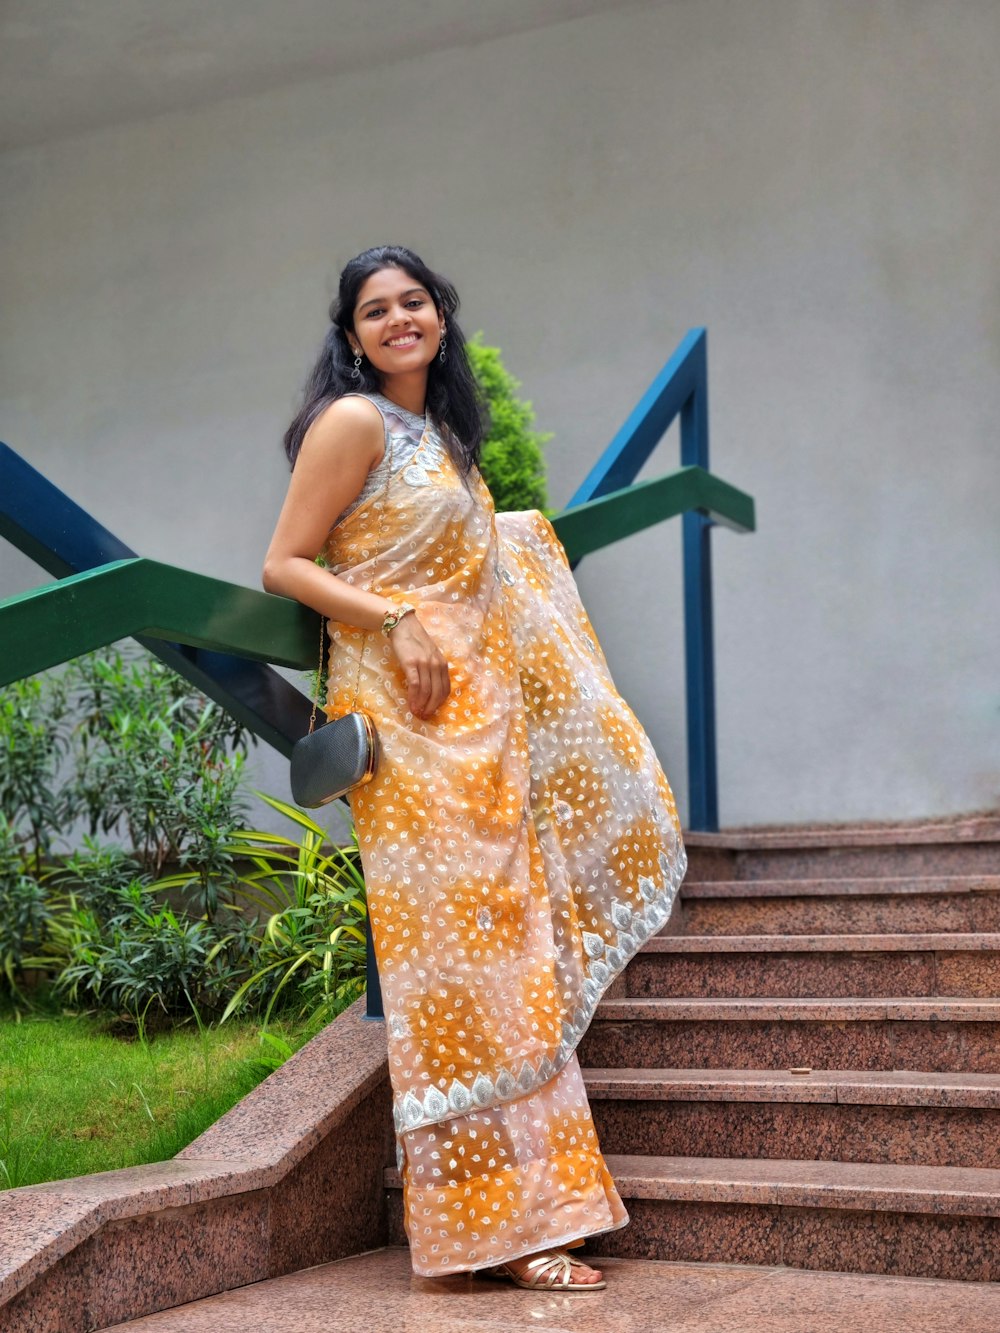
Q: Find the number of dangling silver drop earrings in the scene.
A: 2